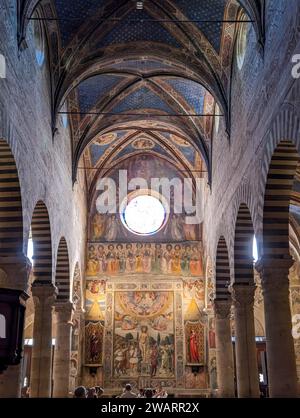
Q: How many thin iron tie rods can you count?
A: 3